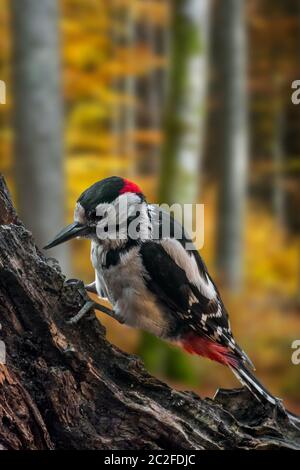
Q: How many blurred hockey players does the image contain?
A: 0